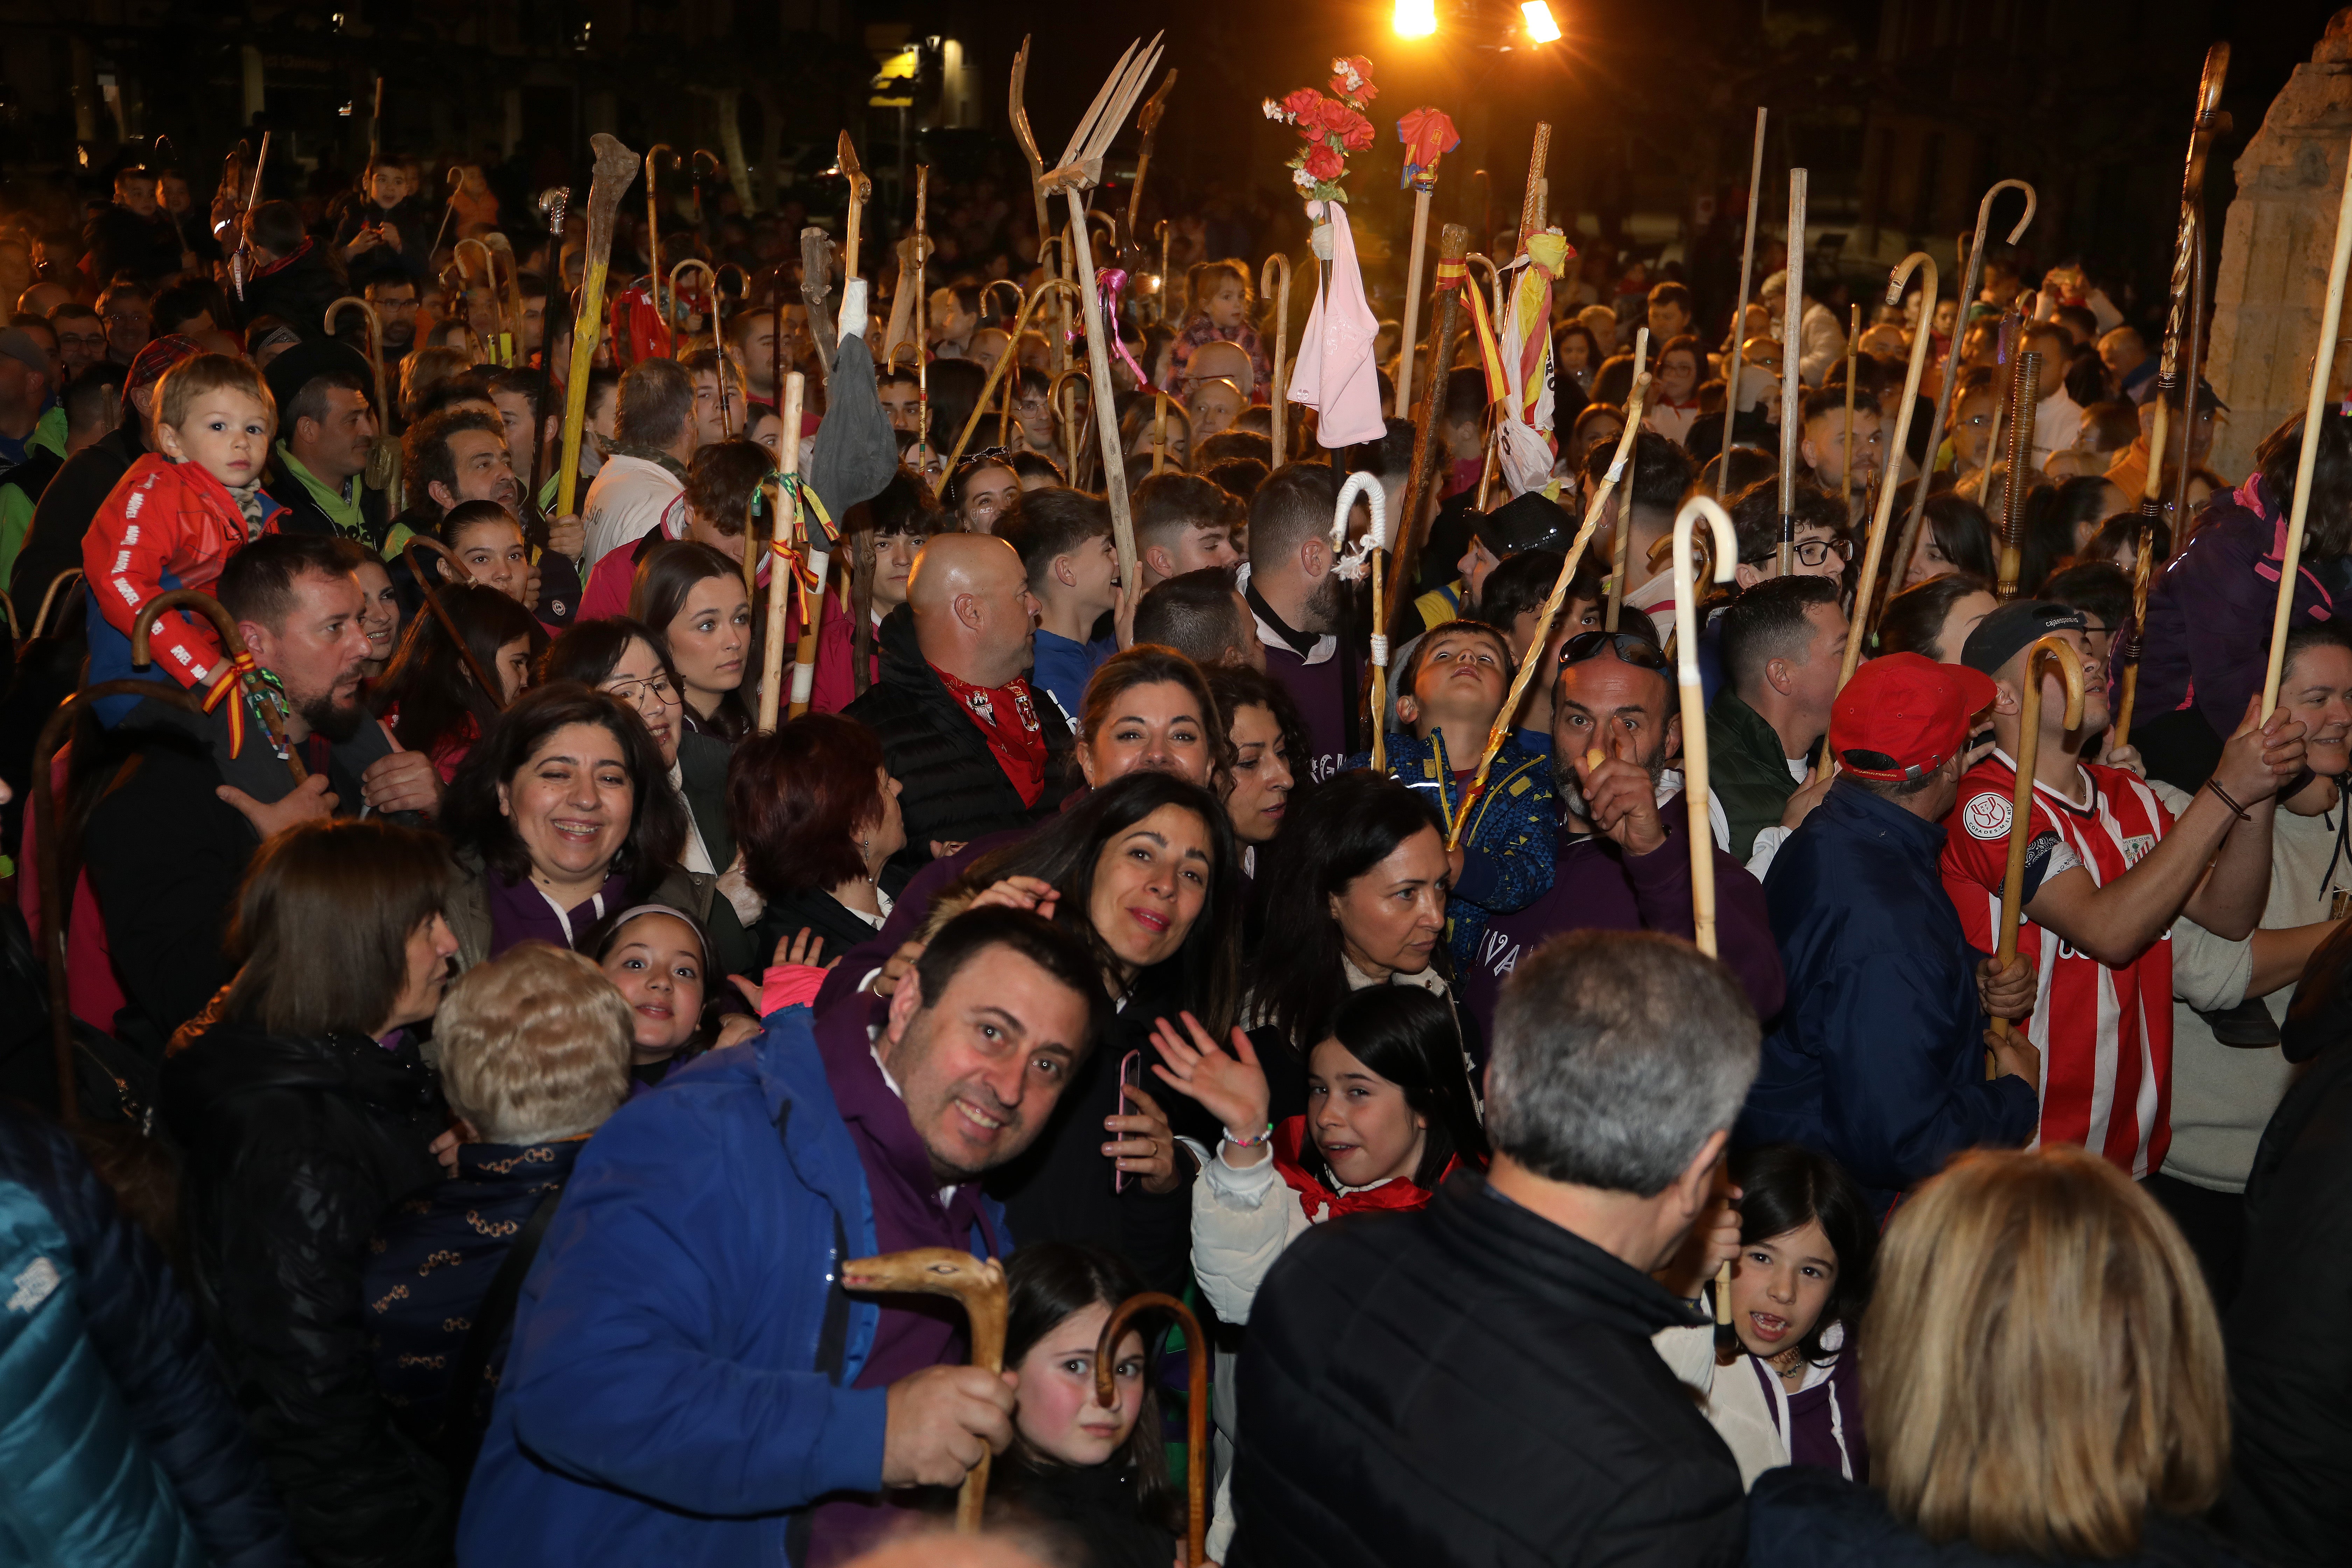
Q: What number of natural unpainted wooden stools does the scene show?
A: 0